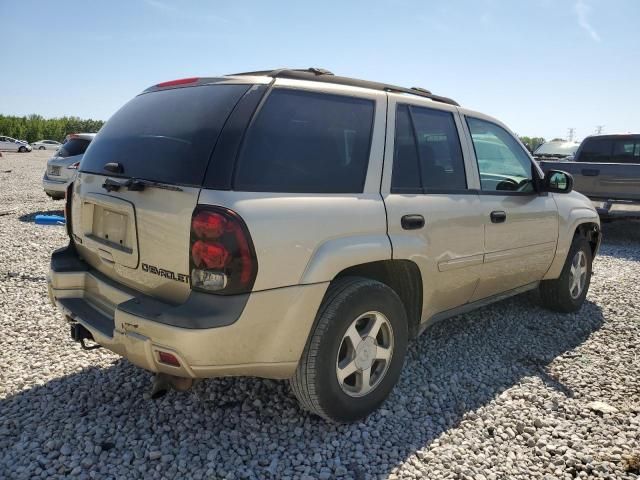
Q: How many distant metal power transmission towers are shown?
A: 2